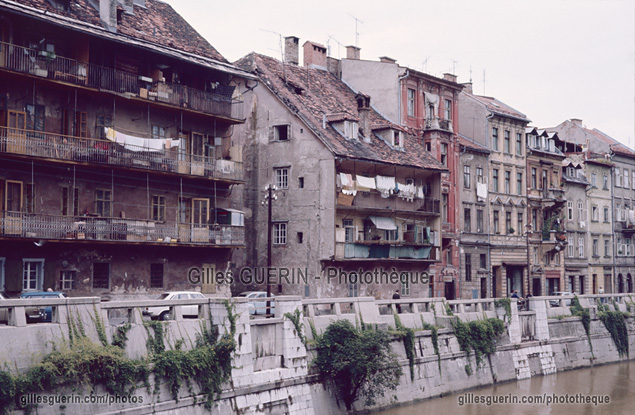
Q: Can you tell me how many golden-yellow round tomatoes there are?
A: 0